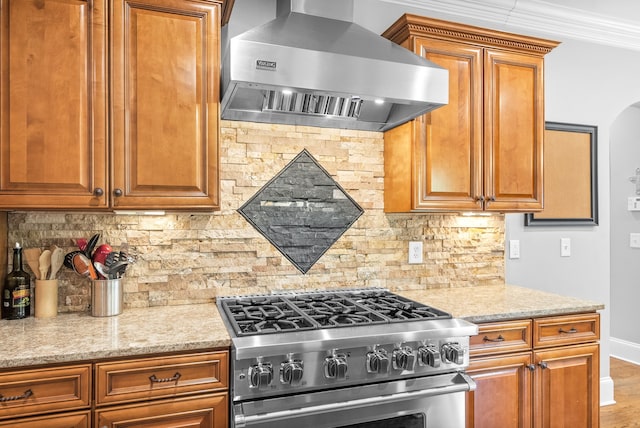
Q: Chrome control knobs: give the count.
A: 7